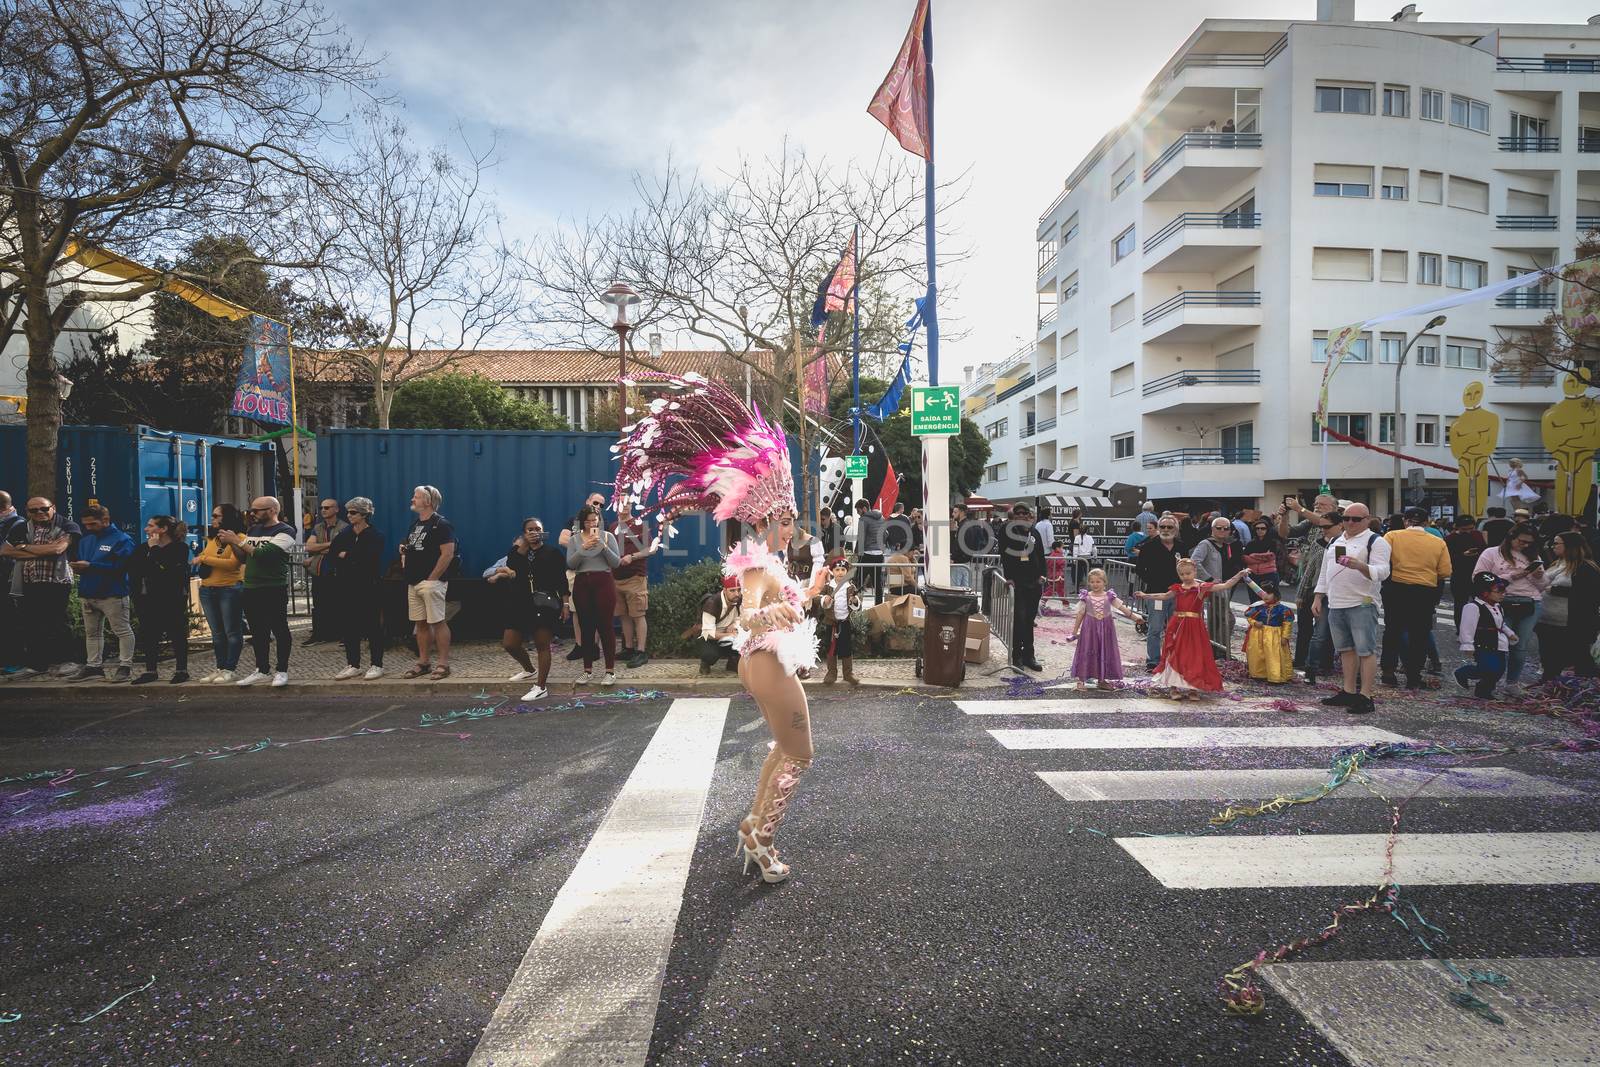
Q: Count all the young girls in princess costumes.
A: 3